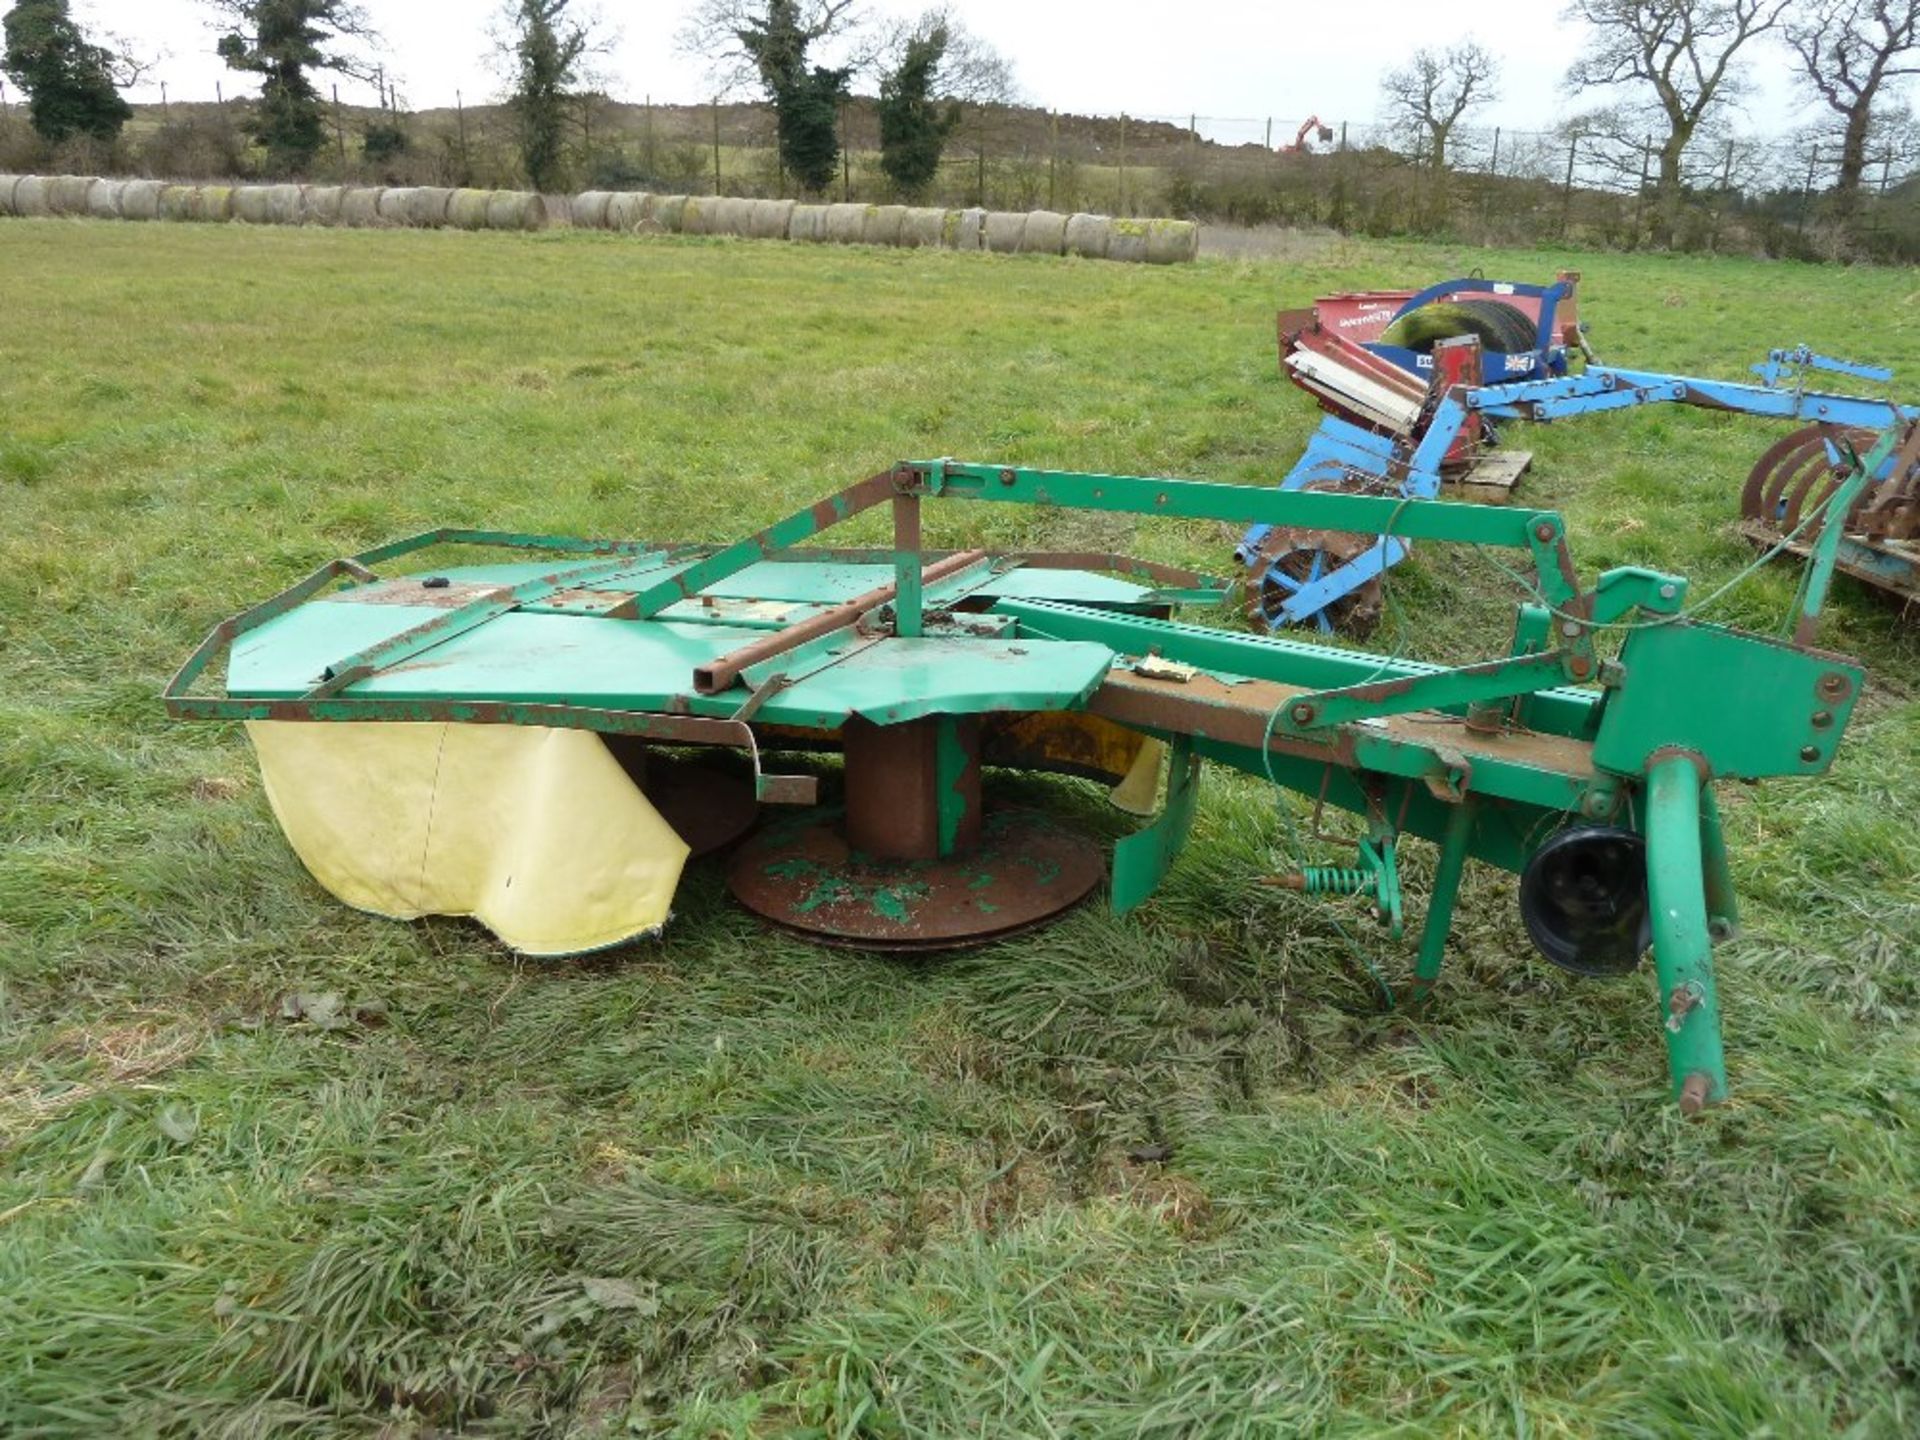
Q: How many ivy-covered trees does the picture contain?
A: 5